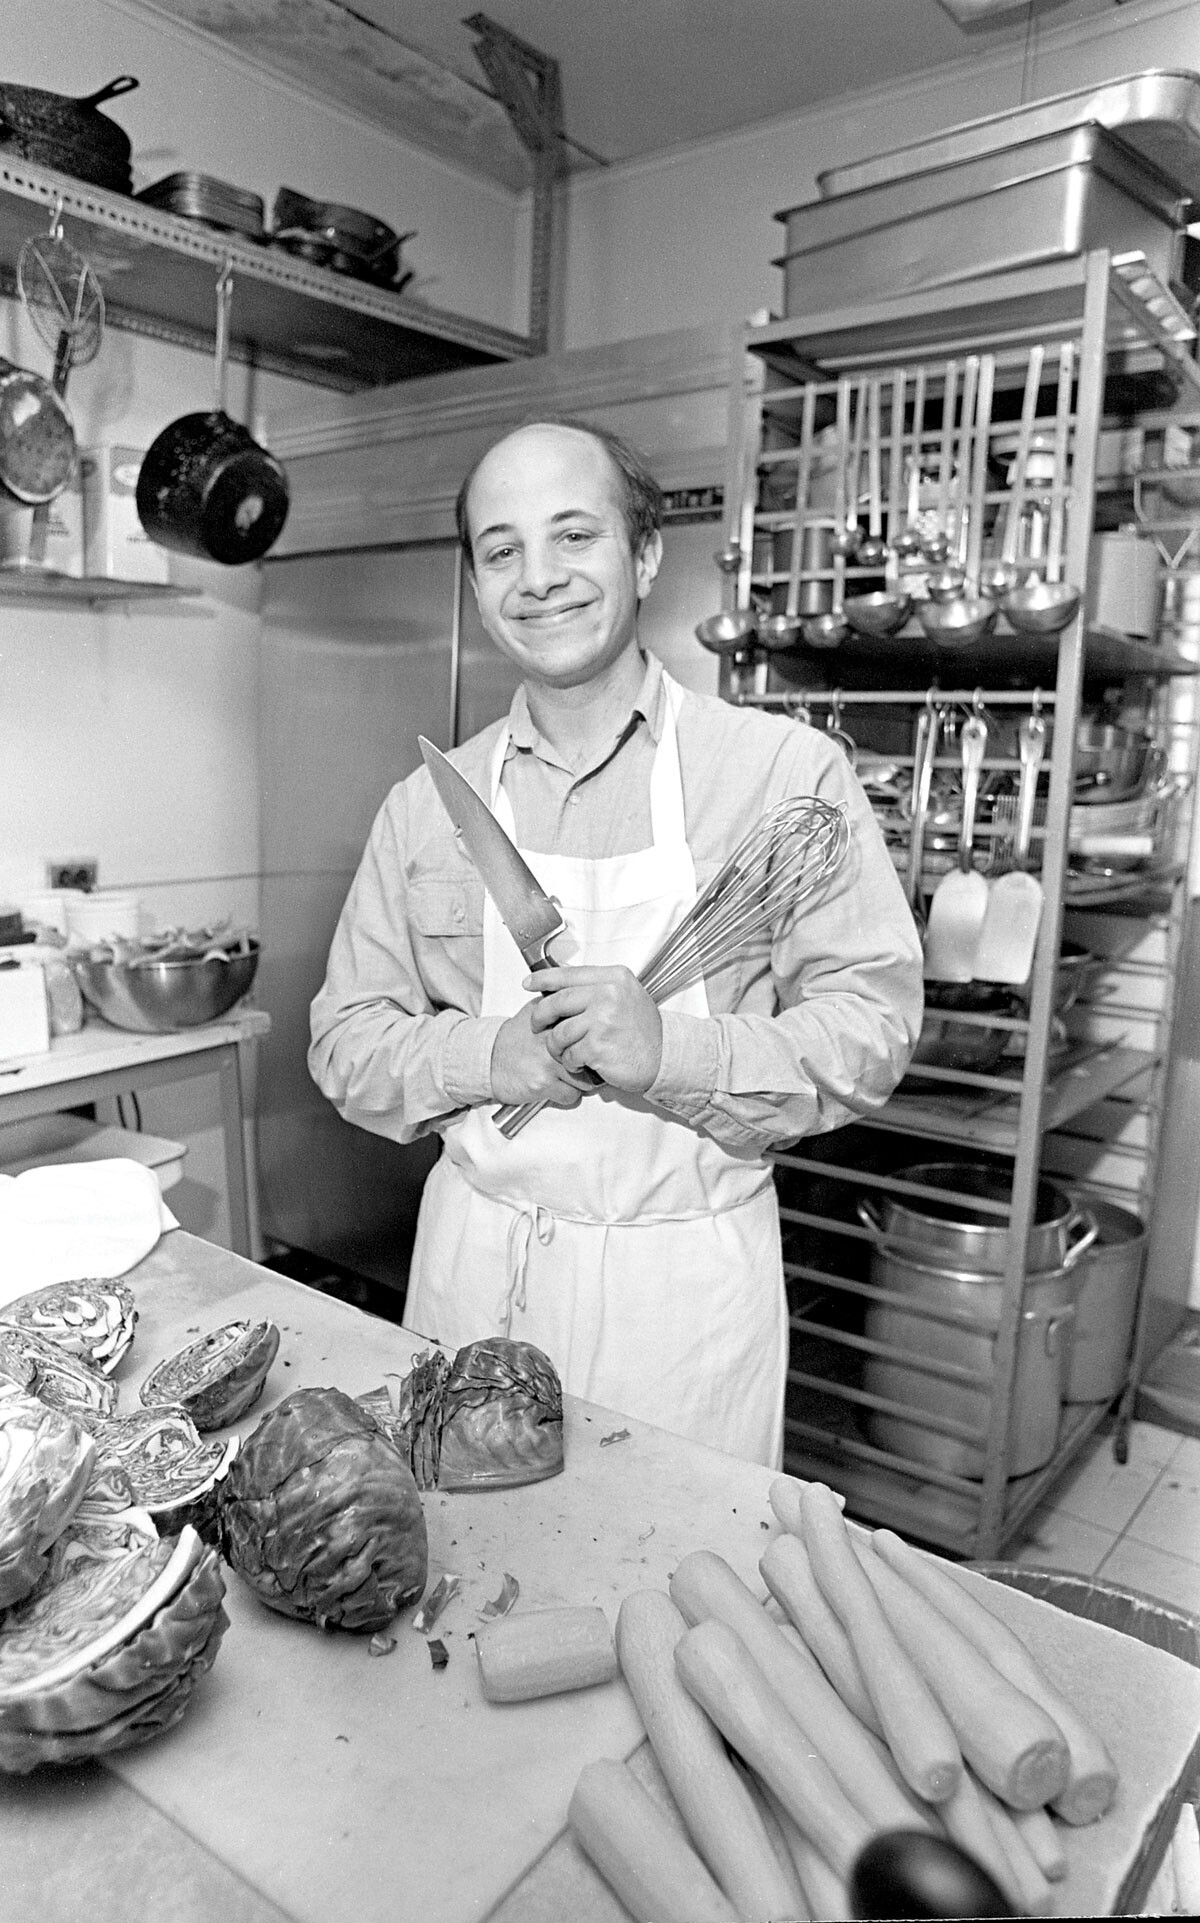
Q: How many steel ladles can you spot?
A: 13